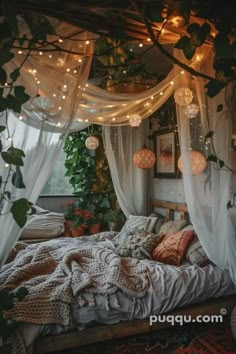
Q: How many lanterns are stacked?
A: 2